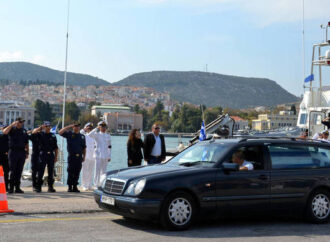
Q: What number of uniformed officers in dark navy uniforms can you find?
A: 5